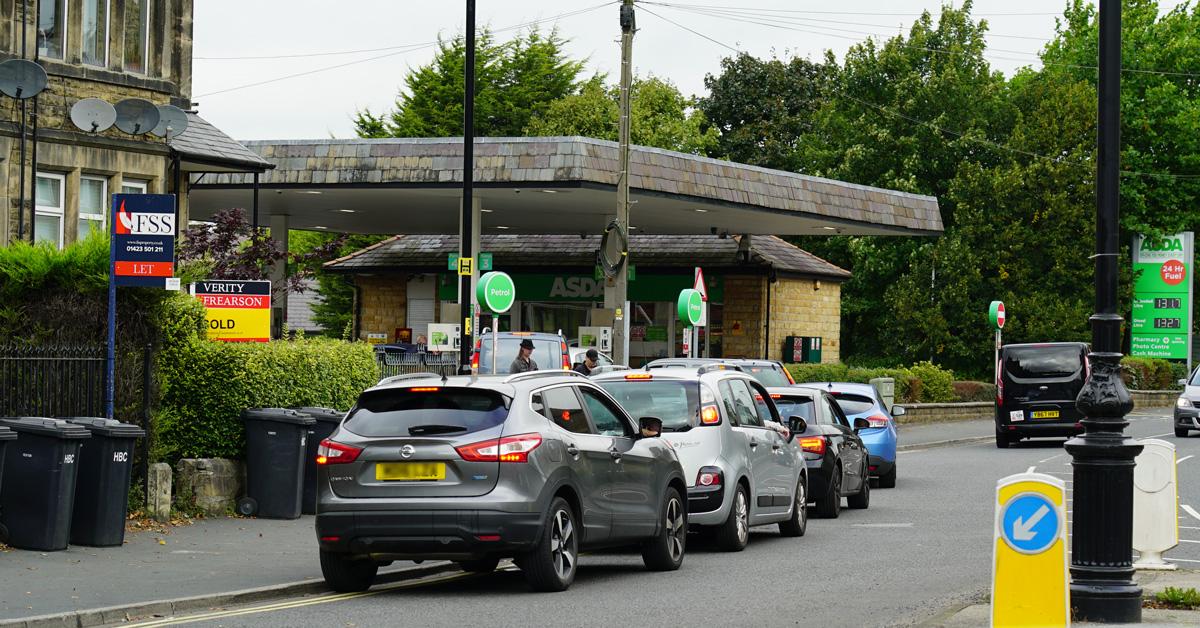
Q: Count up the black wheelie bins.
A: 5